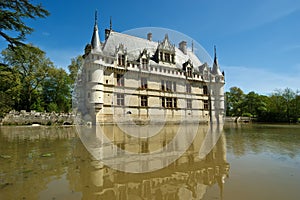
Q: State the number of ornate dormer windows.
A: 5